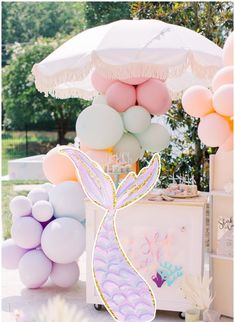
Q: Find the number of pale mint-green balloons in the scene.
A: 5